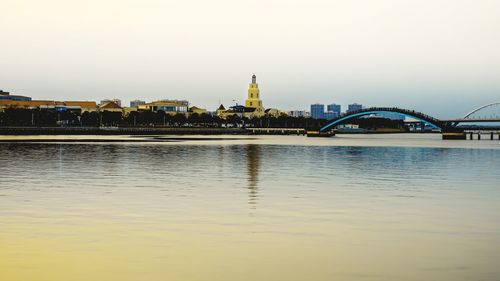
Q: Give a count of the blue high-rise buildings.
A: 3